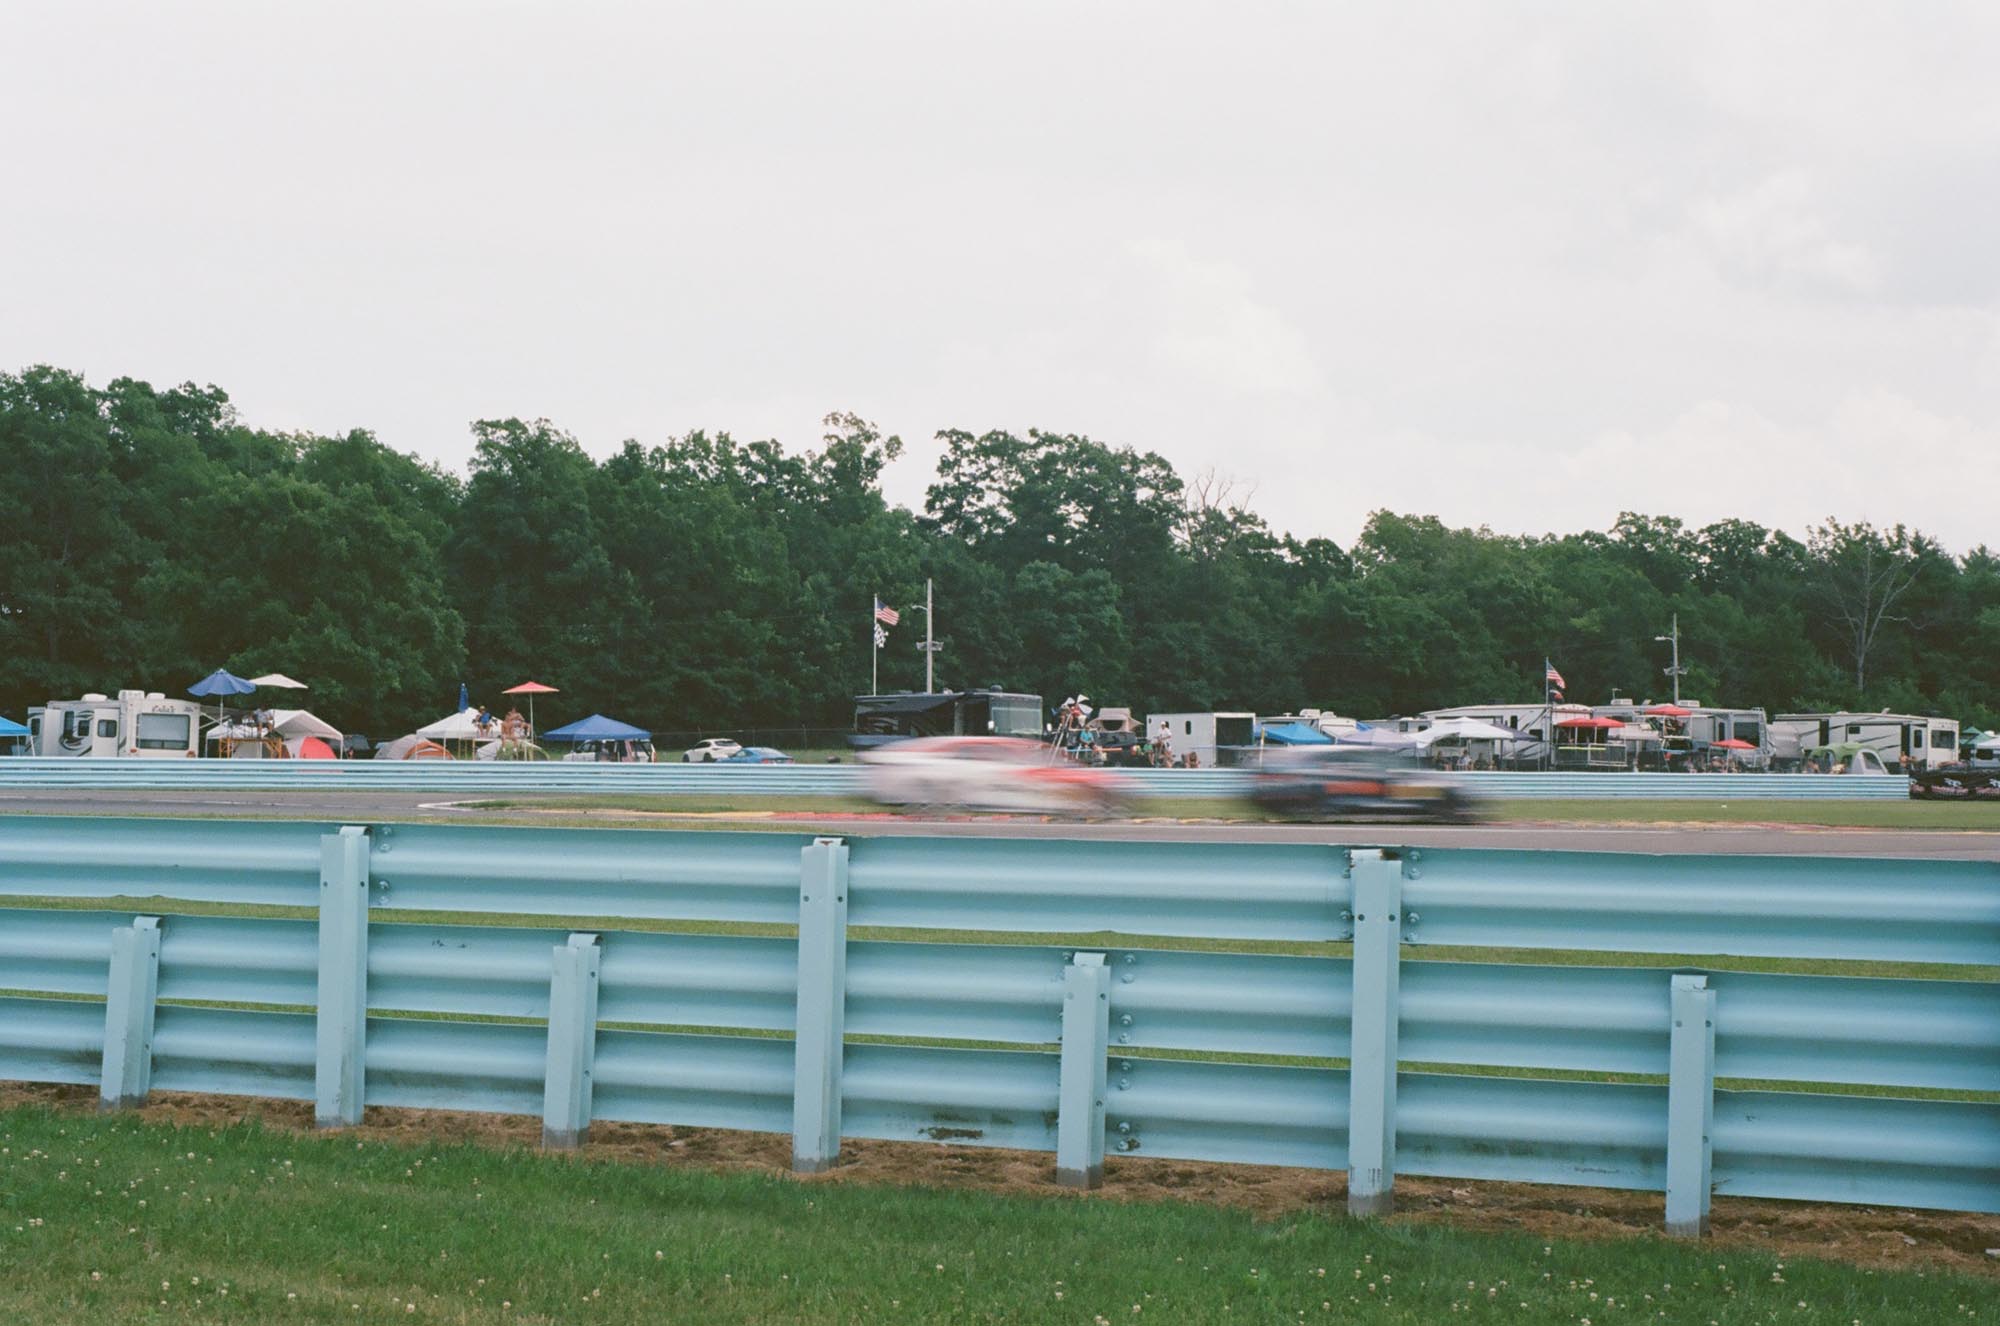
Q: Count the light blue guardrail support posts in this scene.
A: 7